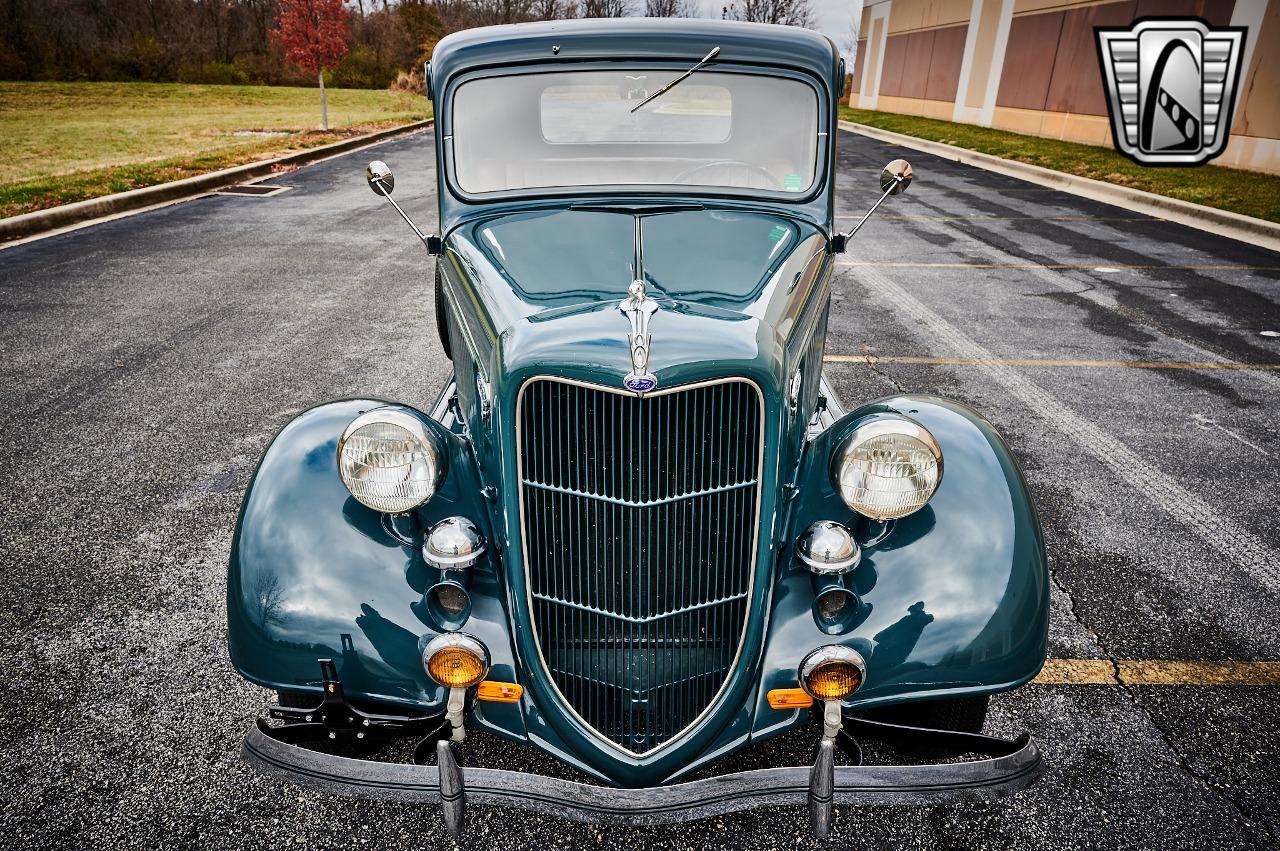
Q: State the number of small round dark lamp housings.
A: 2